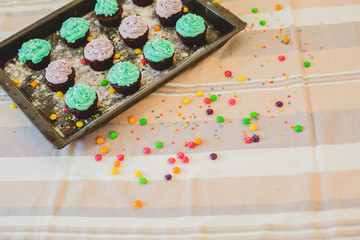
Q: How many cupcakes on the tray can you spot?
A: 12